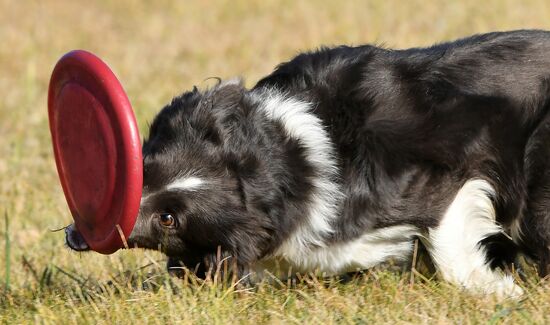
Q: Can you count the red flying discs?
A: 1